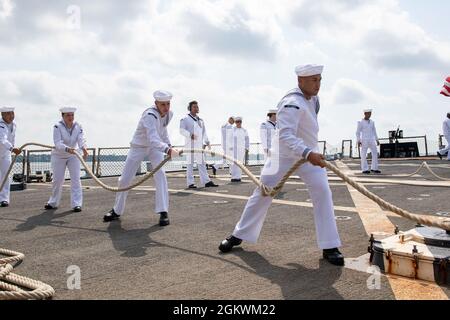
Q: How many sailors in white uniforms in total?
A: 10